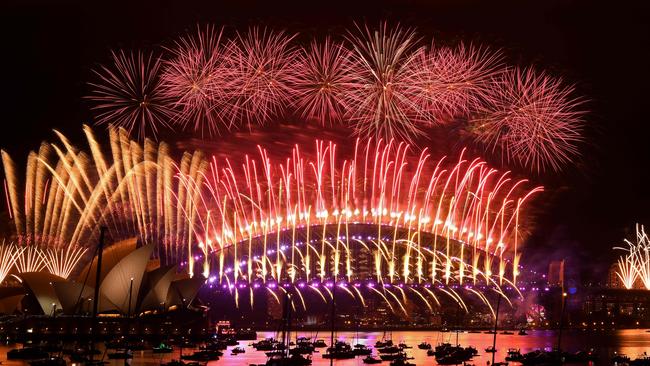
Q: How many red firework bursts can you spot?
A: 7